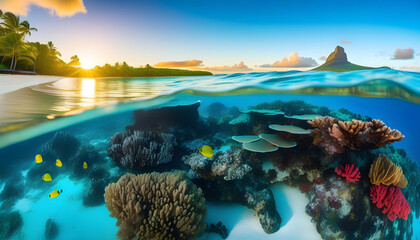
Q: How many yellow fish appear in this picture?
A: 6